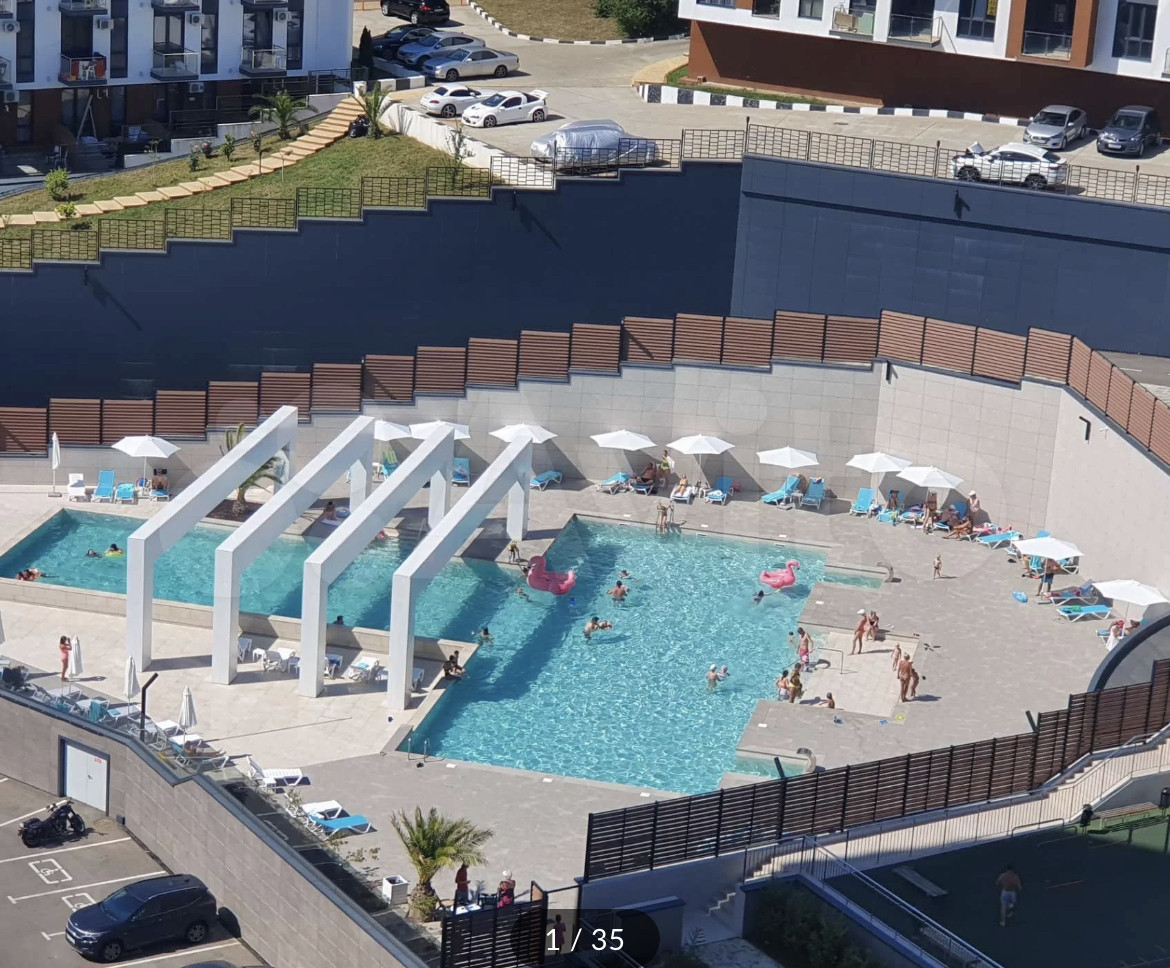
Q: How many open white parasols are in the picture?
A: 11